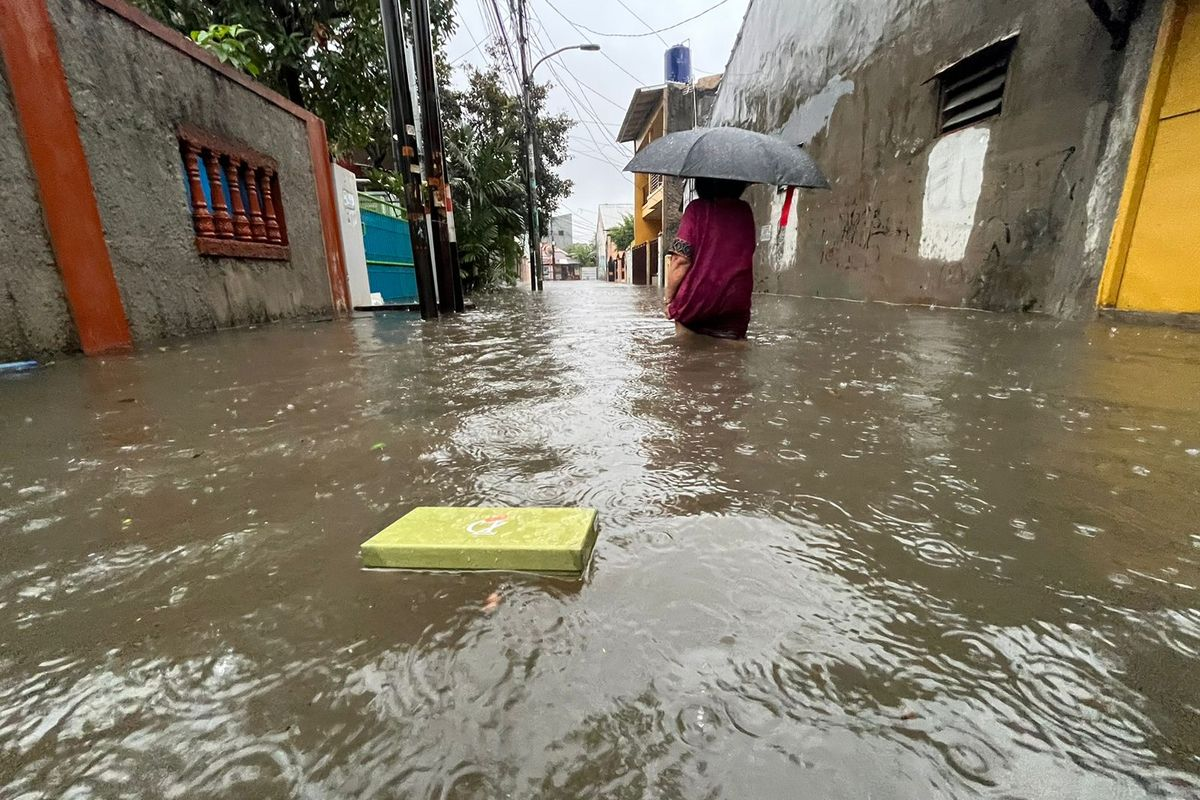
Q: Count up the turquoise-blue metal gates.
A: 1